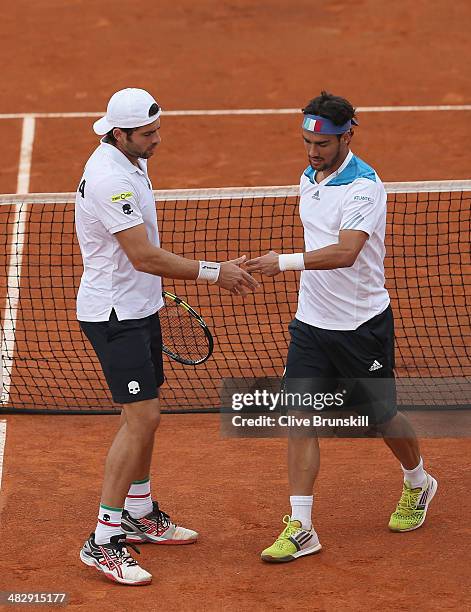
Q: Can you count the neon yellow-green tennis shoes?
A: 2